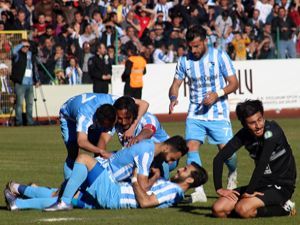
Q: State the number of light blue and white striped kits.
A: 5